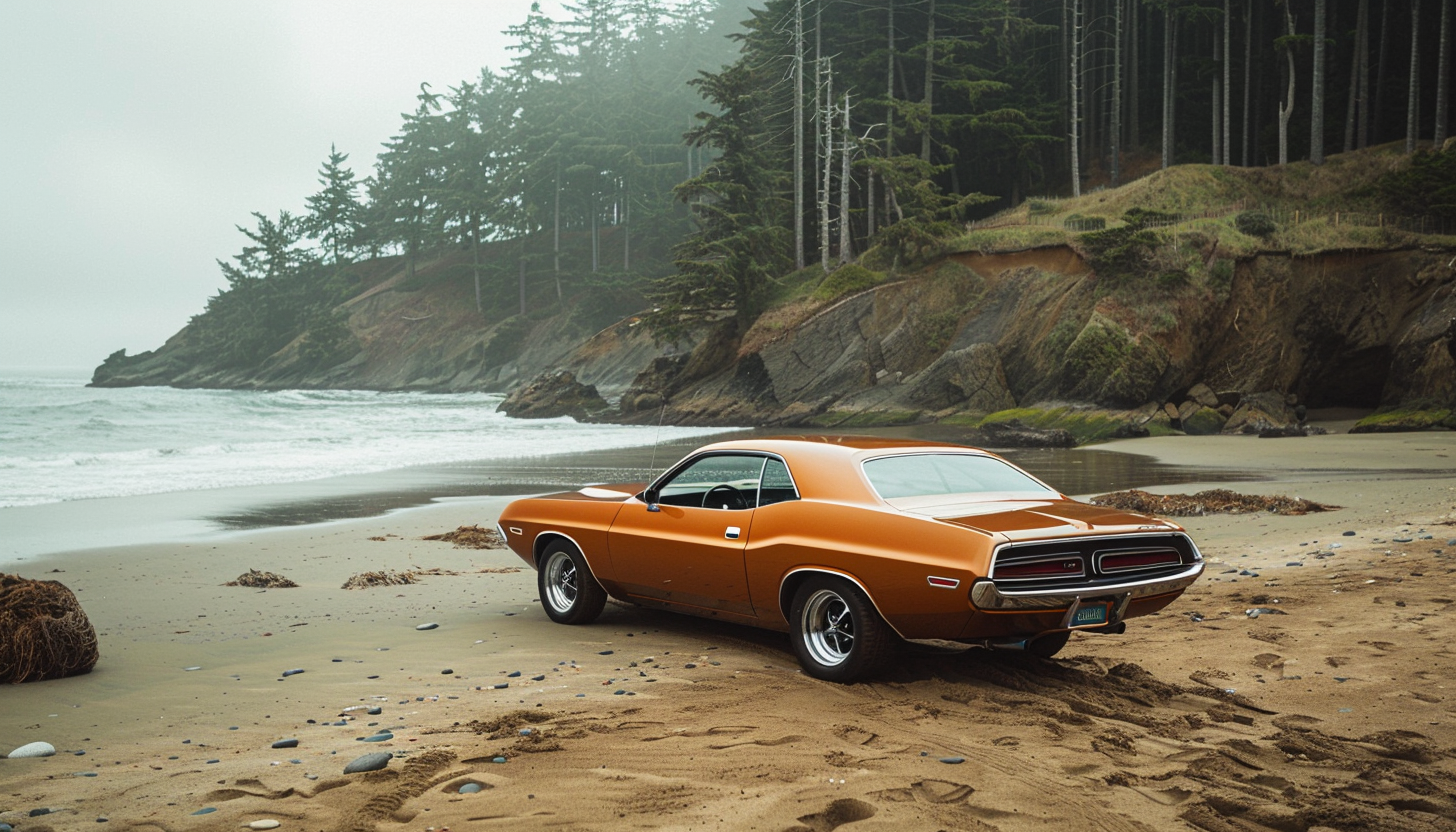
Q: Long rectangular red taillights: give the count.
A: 2